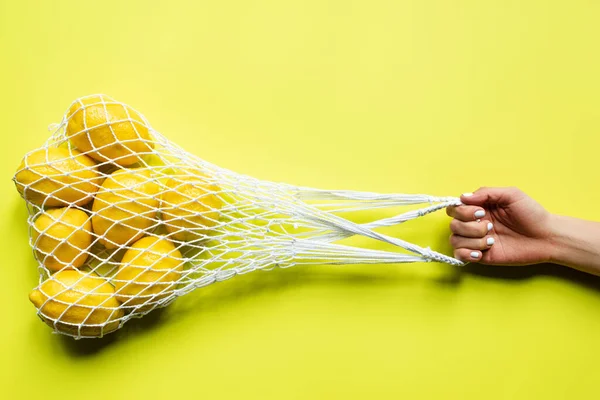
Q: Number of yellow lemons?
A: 7